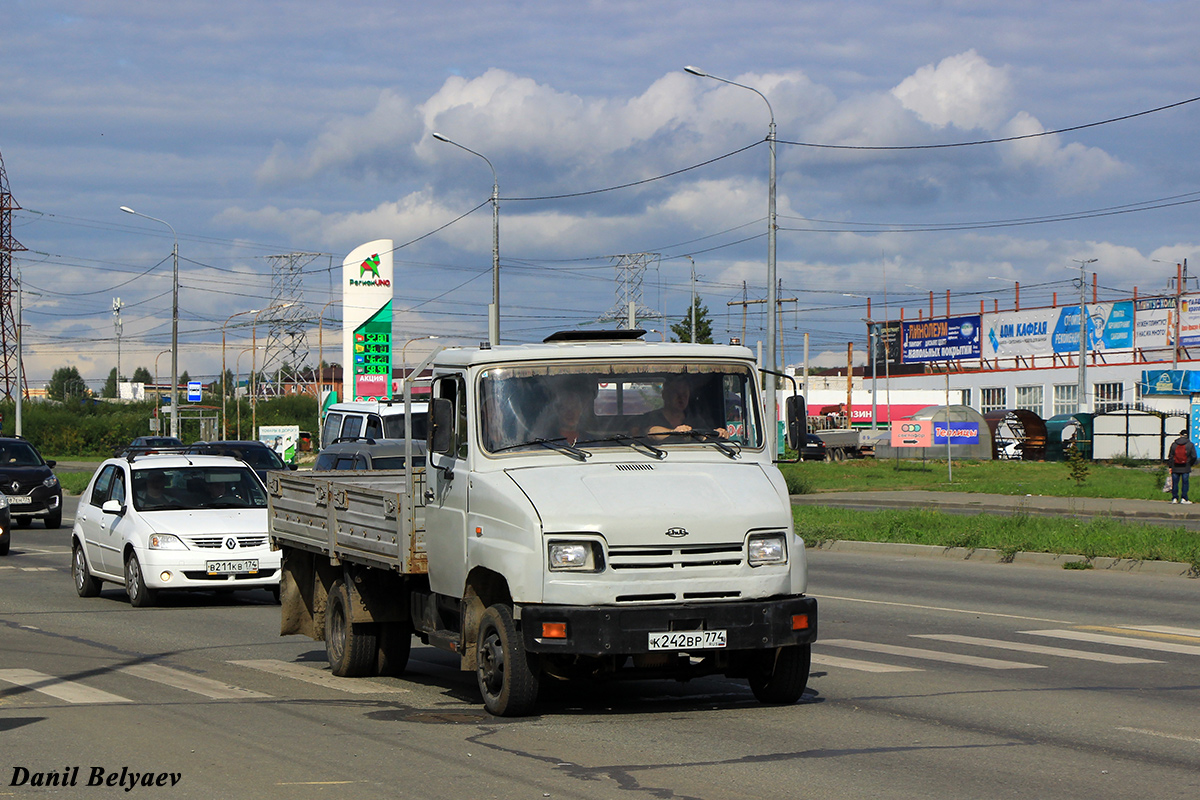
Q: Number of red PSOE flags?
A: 0